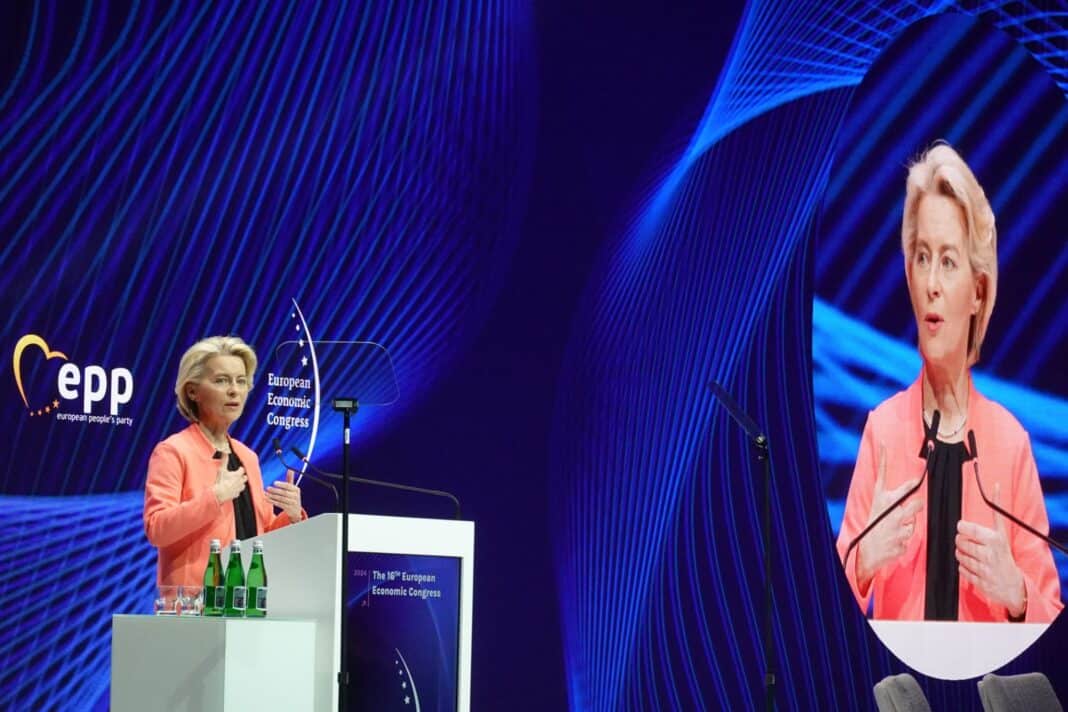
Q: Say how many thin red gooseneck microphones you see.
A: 0